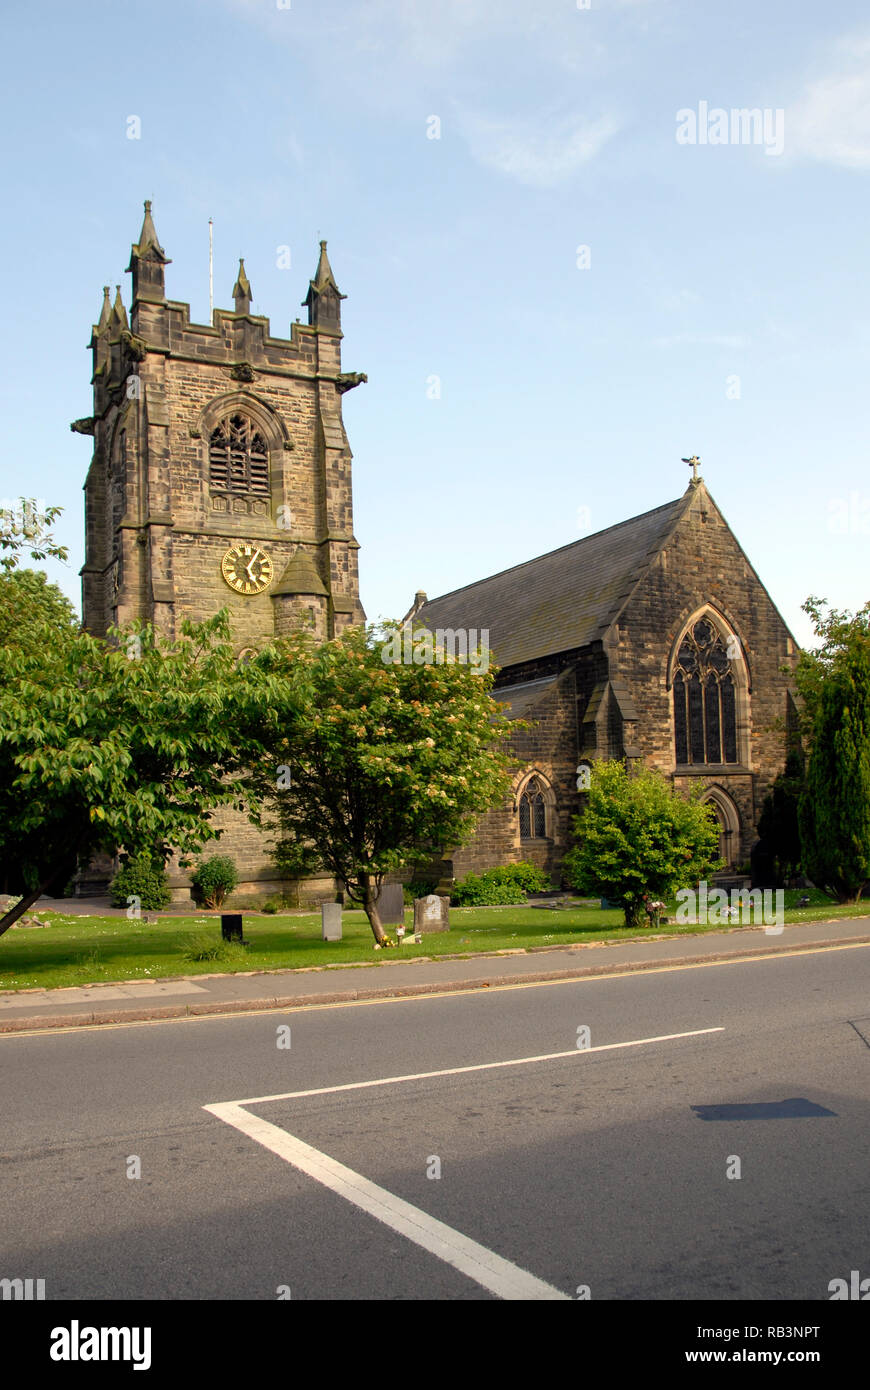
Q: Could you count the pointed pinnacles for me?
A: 5